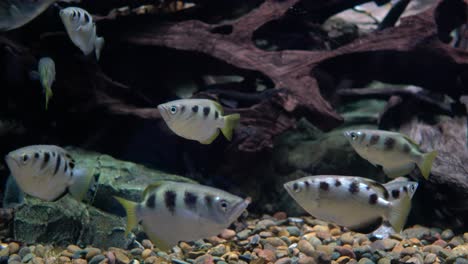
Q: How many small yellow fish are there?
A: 1